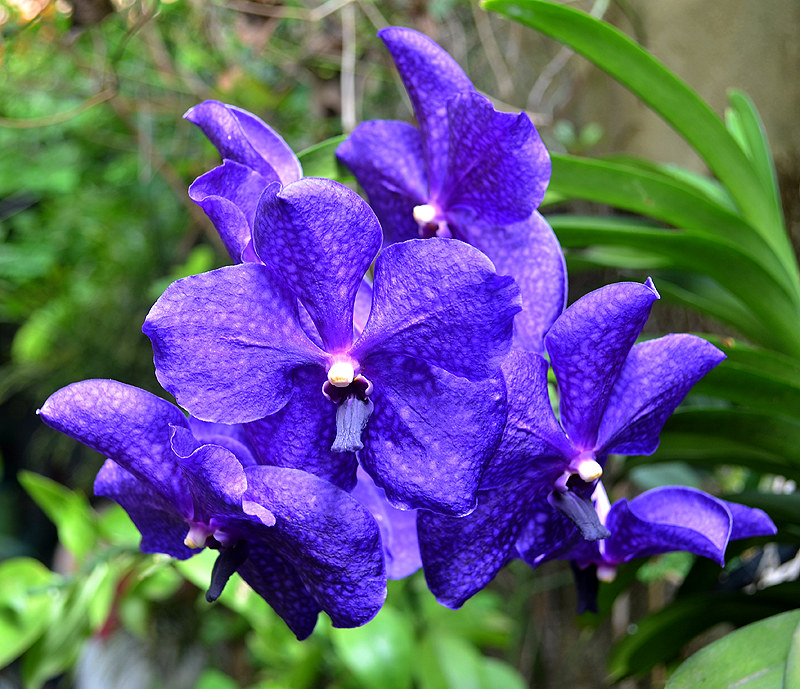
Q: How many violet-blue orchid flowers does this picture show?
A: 6